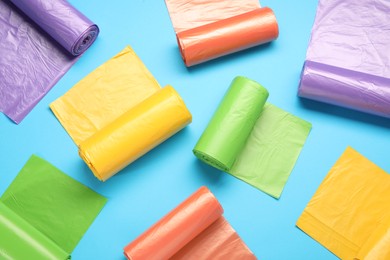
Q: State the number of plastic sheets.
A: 8